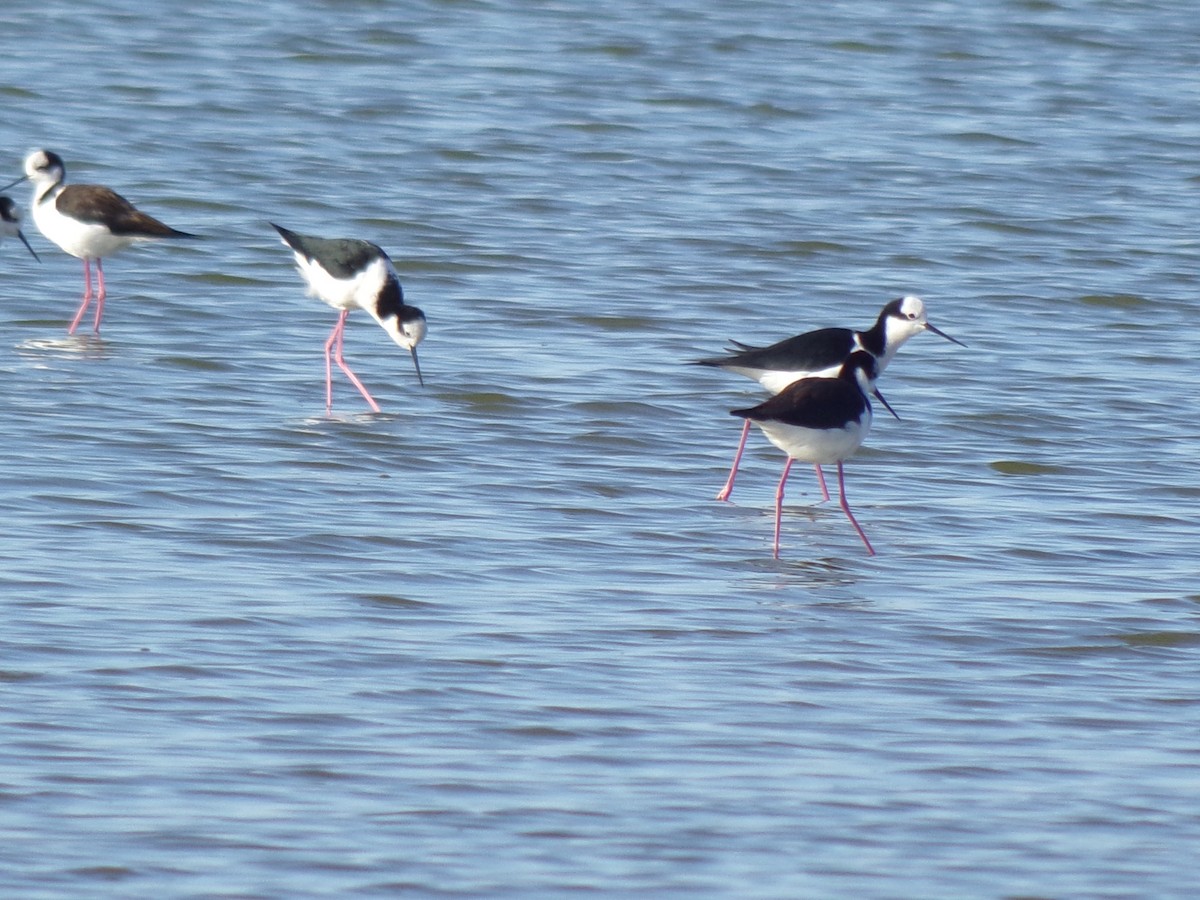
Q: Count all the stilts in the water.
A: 5